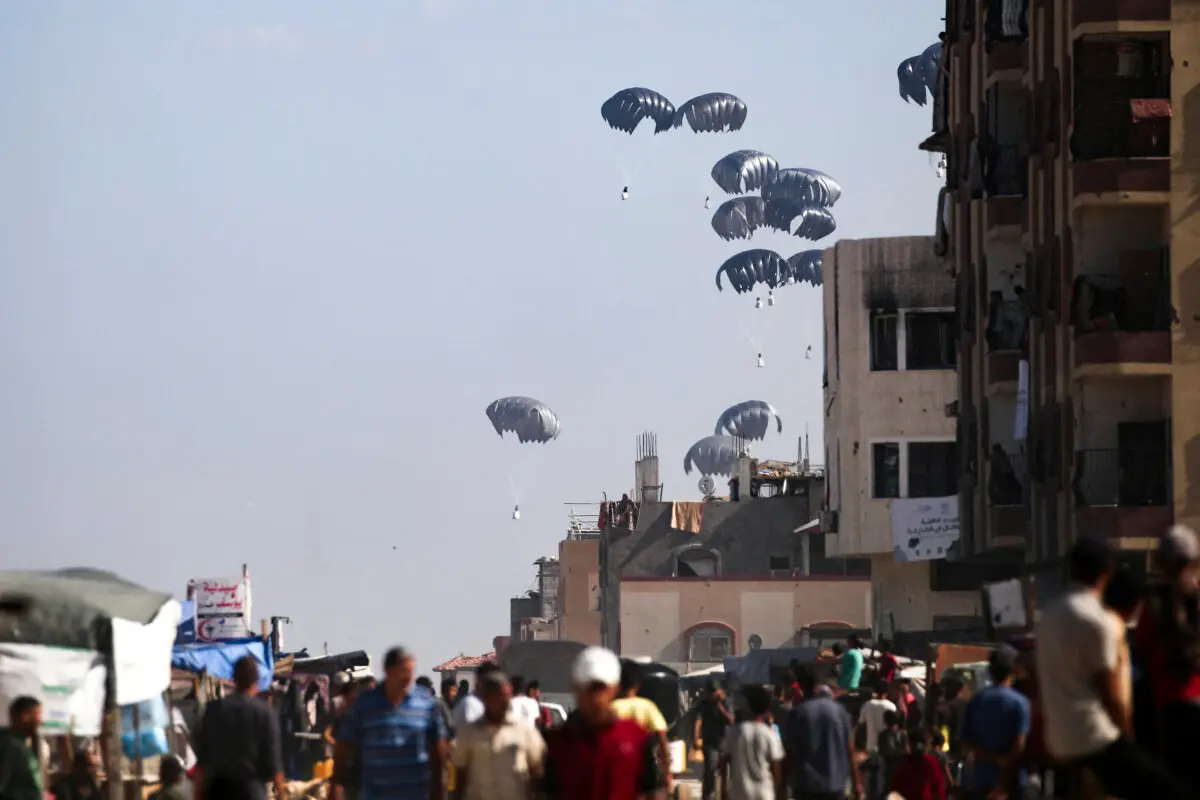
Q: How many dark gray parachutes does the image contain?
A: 13